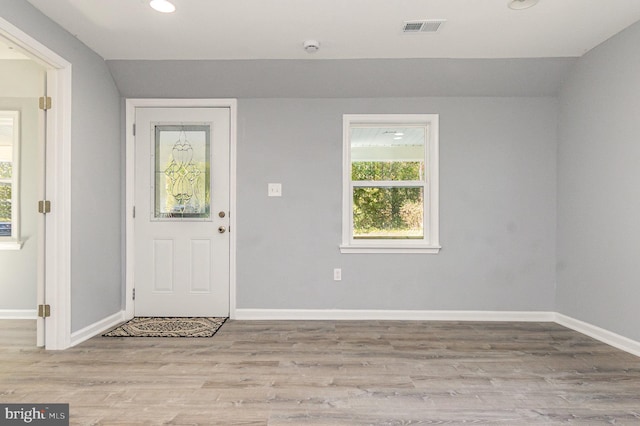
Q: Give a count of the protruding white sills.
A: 2